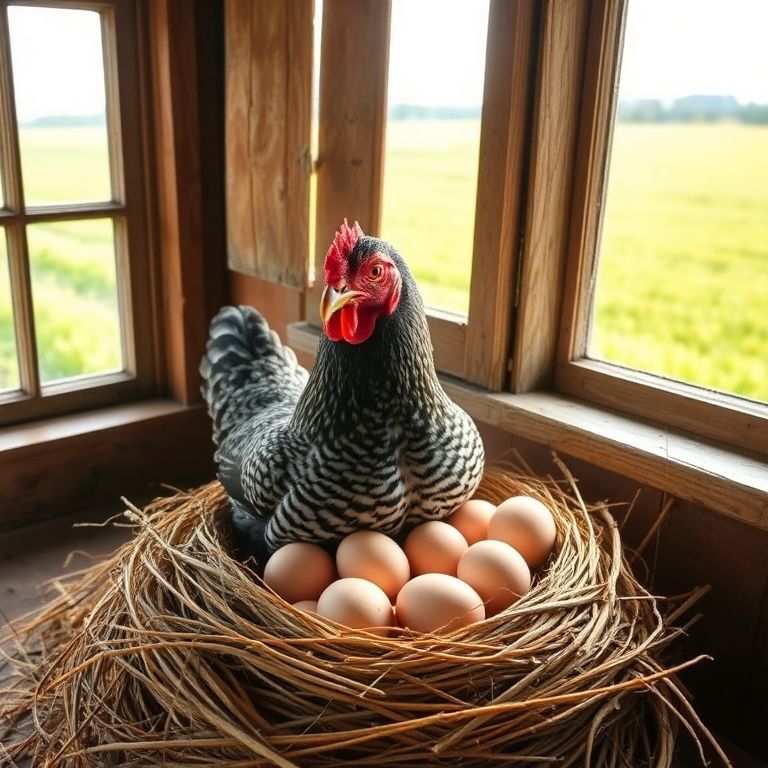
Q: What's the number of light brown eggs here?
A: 9